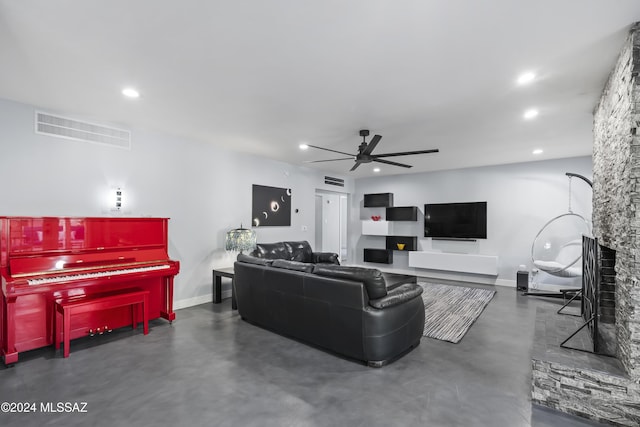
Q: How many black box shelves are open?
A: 1